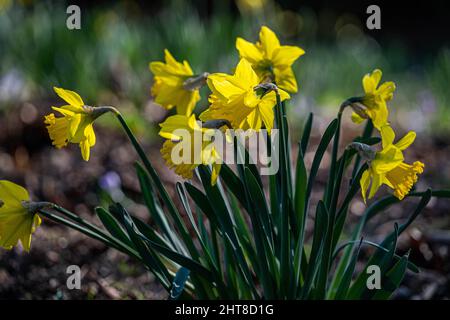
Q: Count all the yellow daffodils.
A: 8